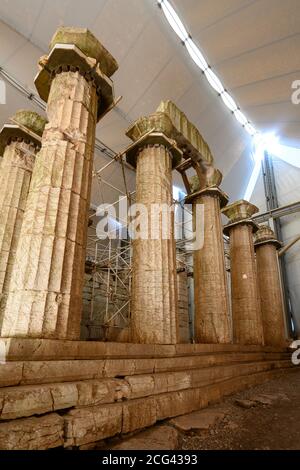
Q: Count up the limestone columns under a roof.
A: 6